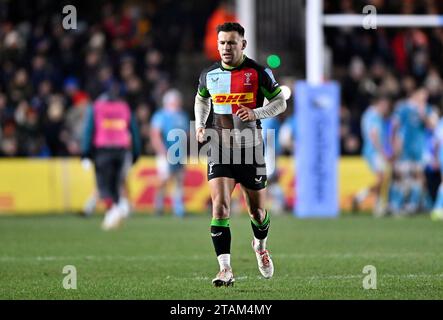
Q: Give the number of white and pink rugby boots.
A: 2